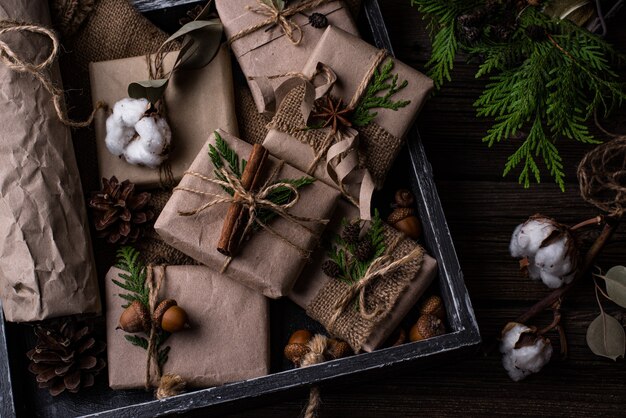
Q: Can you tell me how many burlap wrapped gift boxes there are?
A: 2